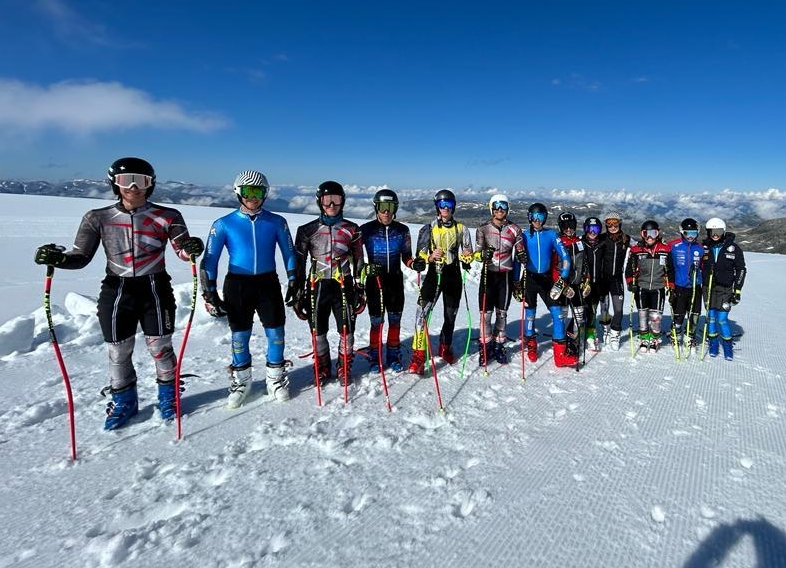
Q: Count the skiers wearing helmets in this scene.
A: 13